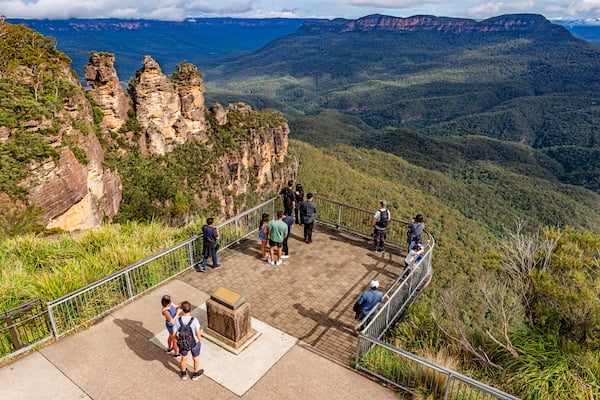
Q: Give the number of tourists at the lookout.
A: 14